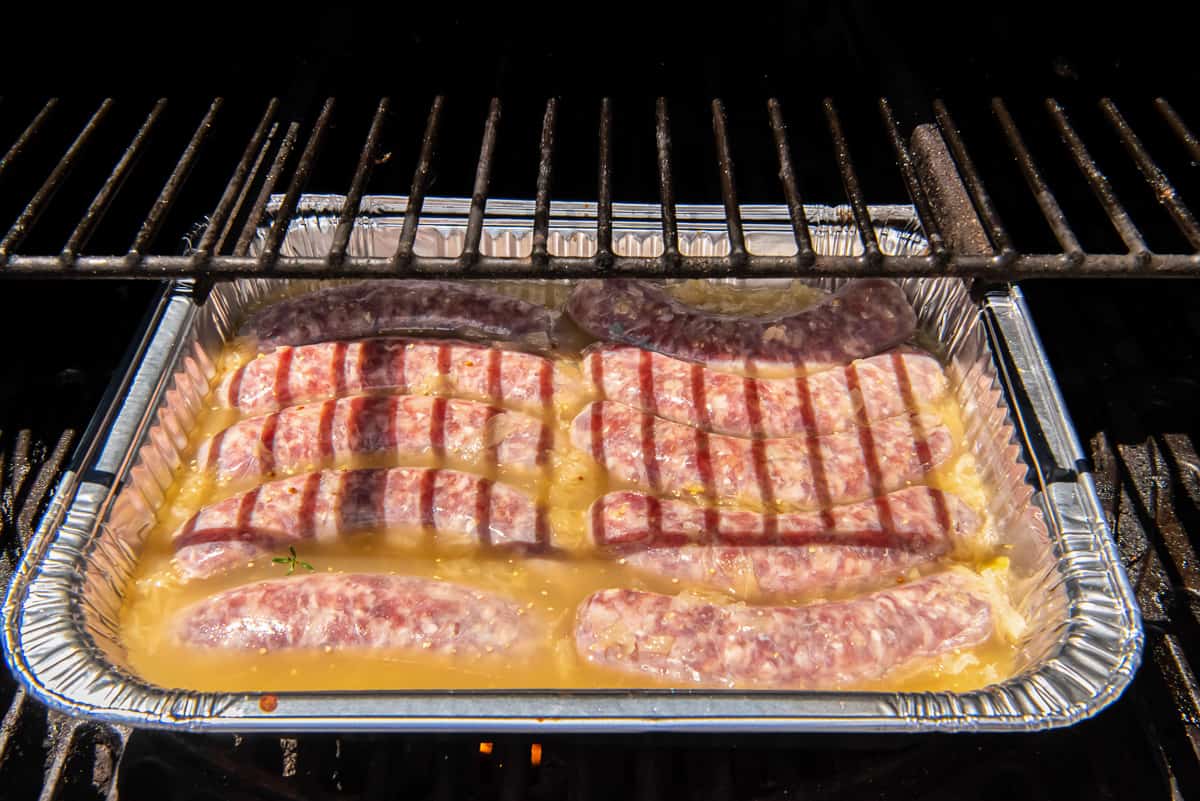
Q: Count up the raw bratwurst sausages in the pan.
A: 10